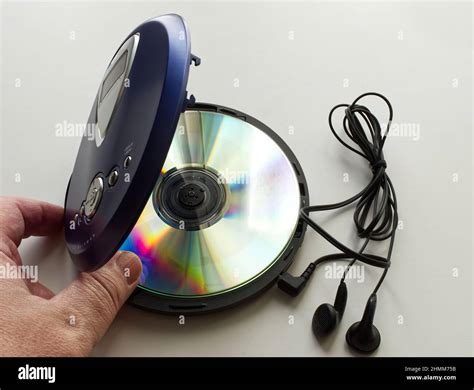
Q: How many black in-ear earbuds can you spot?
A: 2